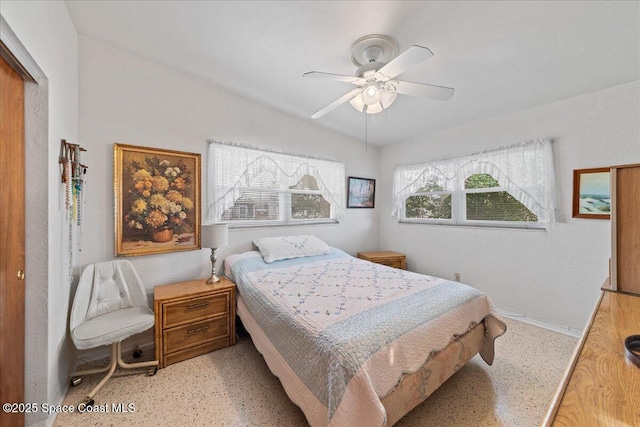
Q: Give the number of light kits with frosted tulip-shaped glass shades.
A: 1